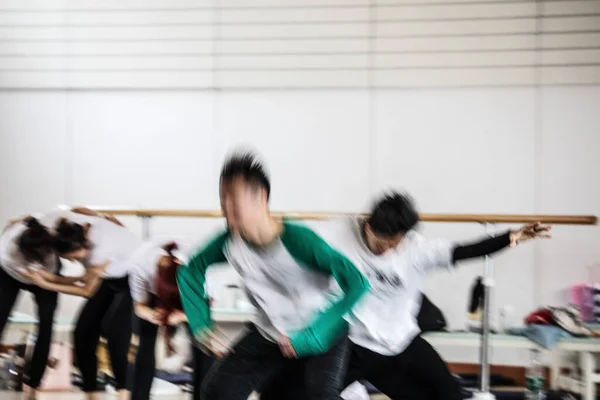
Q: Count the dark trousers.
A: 5